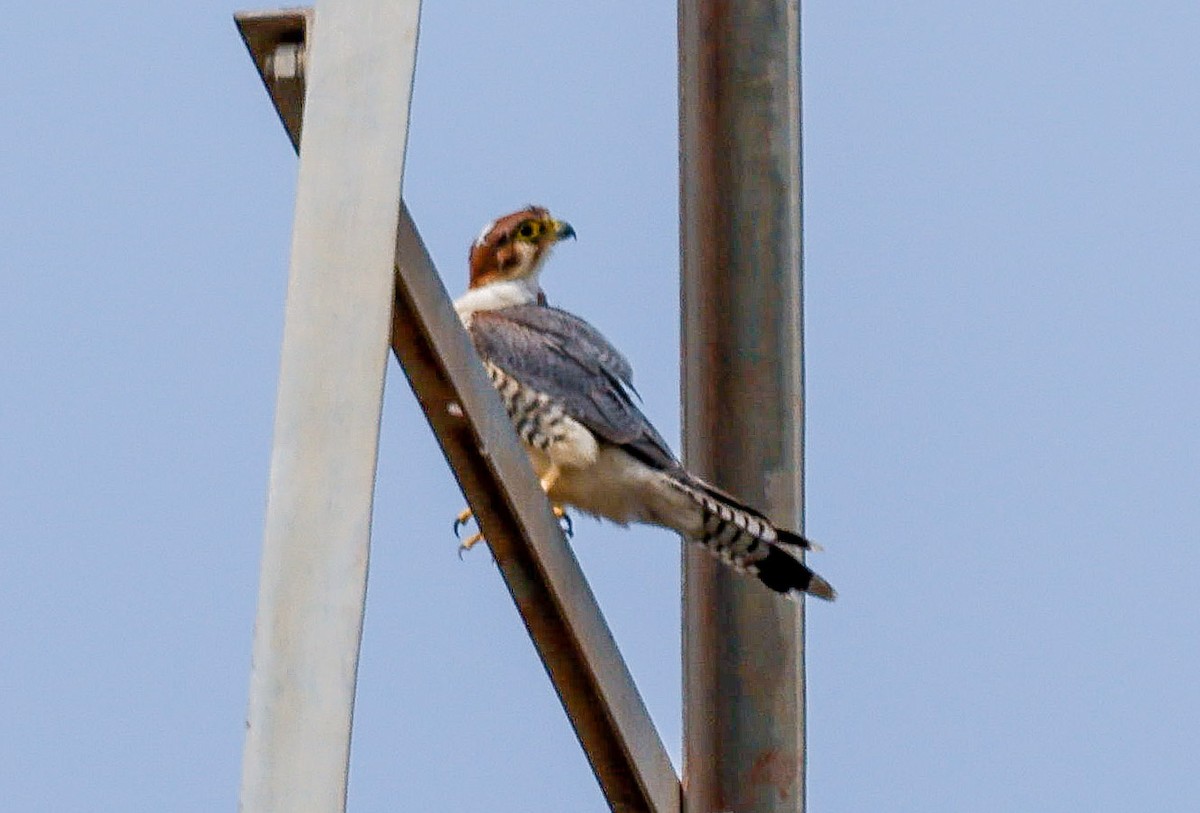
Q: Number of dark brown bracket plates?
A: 1